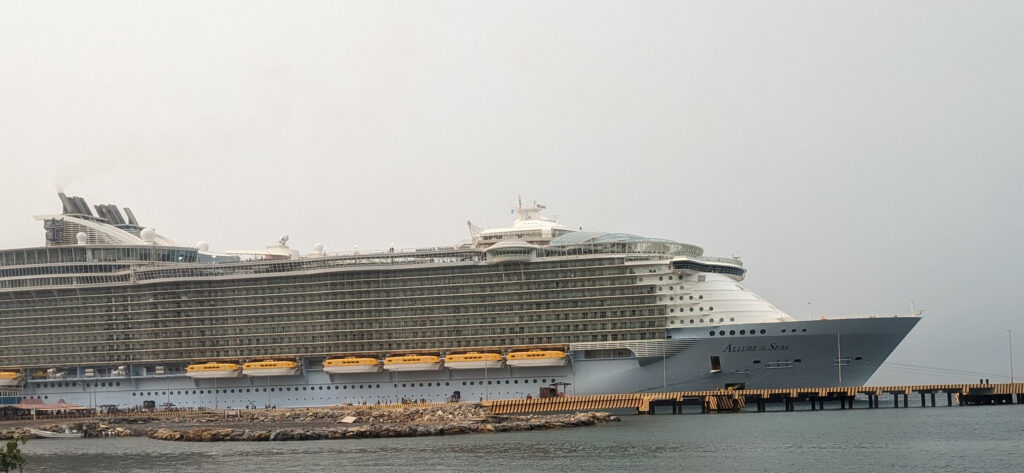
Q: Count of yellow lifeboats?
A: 7